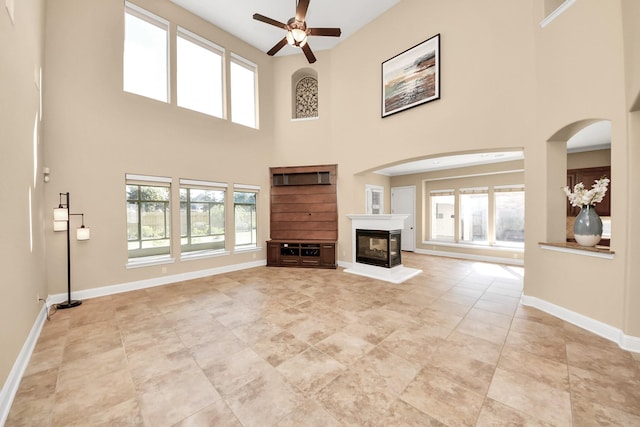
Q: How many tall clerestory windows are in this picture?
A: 3